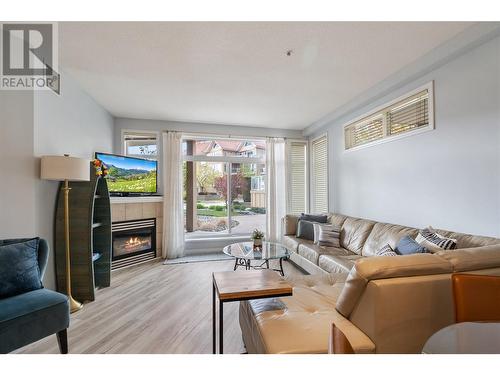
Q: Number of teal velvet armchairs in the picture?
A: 1